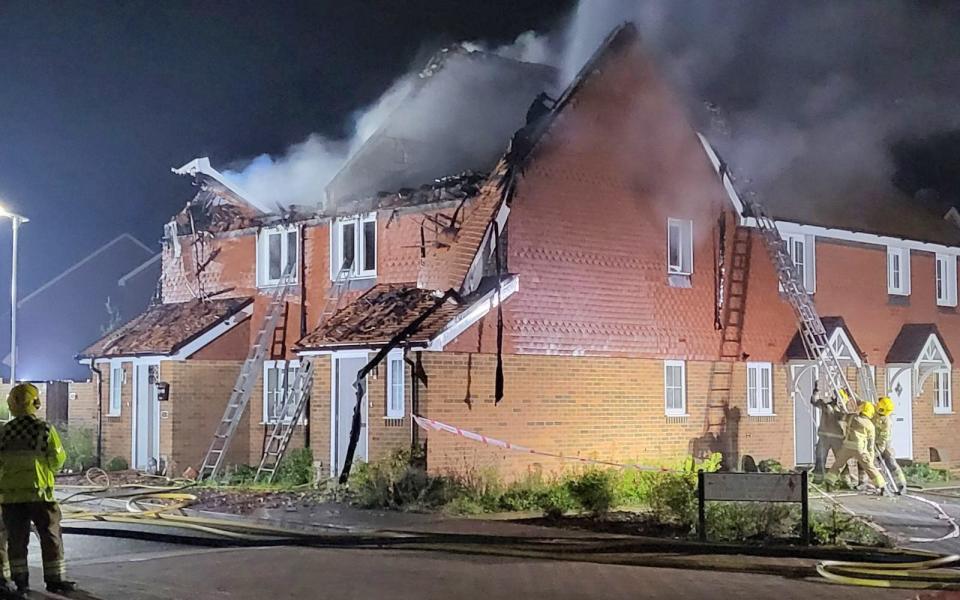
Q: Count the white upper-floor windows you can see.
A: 6